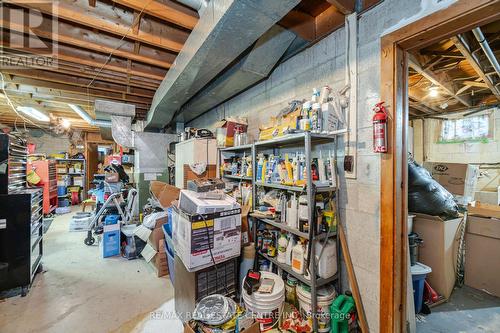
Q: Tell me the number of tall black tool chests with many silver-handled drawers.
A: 1